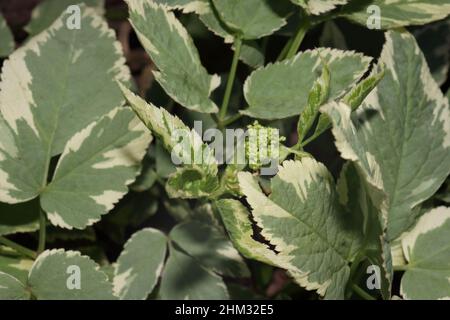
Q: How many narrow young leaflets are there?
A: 2